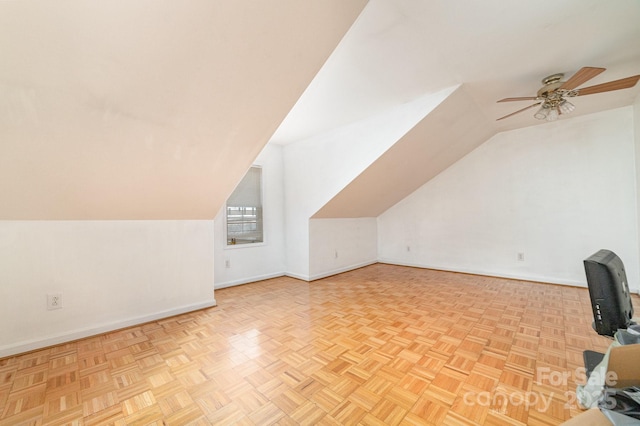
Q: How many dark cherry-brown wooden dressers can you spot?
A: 0